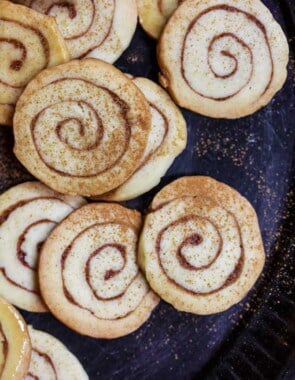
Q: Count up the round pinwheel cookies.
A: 11